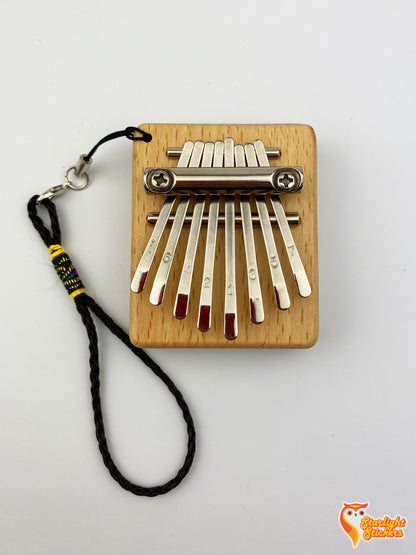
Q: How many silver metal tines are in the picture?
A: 8